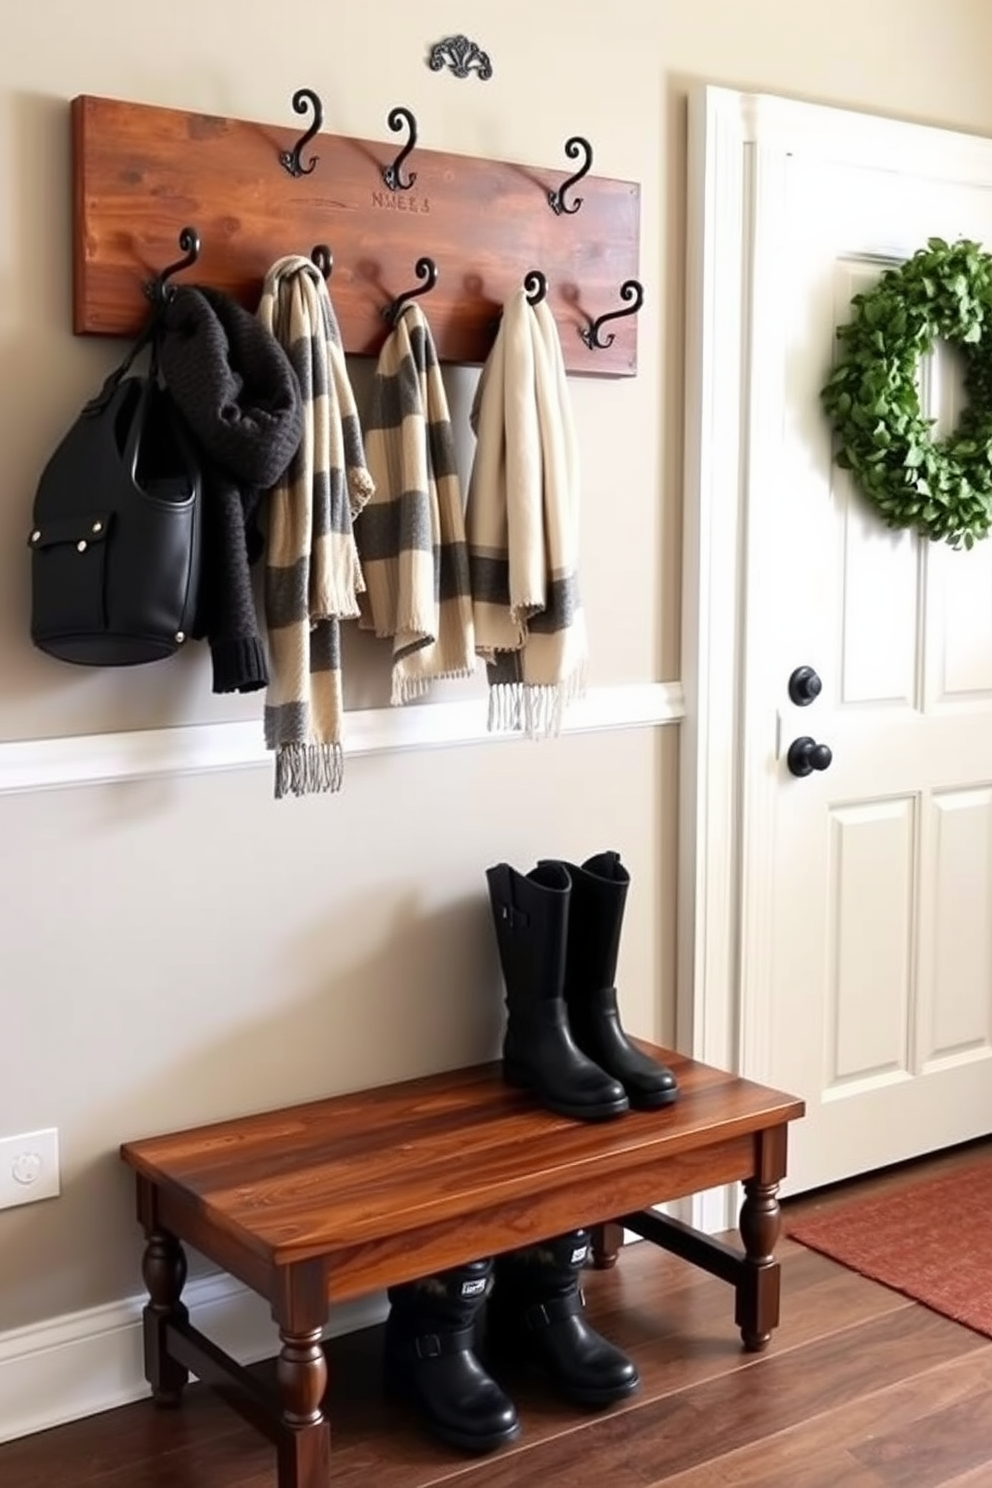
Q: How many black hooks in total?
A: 8